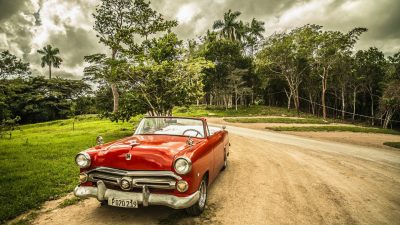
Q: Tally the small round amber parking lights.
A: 2